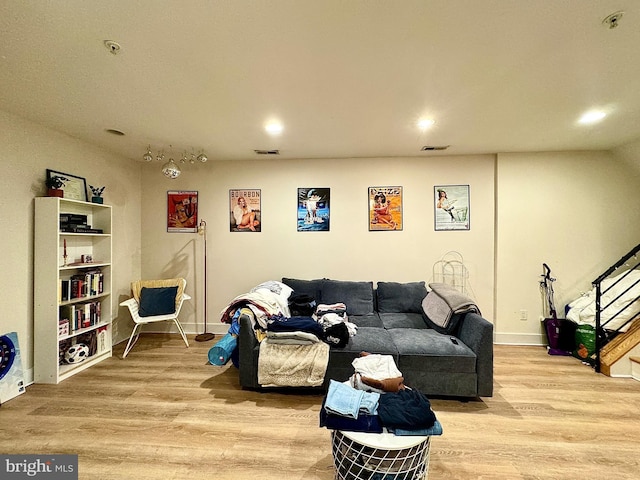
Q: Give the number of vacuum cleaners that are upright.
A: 1